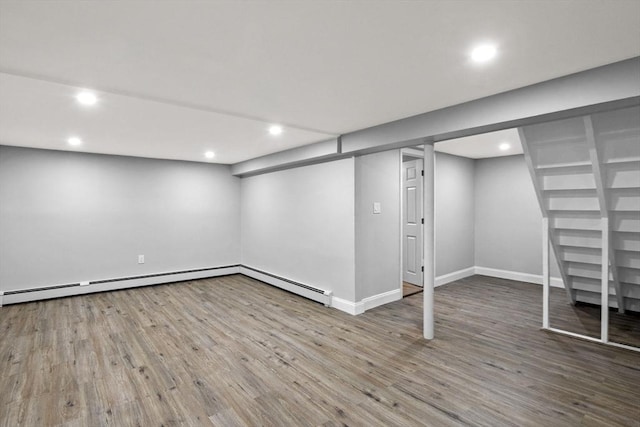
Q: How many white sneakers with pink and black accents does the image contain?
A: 0